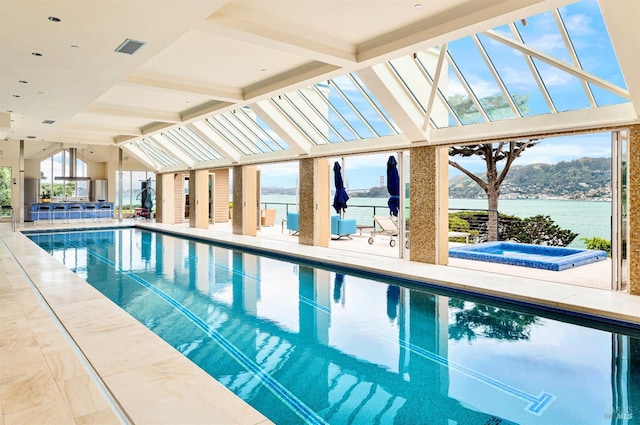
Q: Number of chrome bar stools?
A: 5